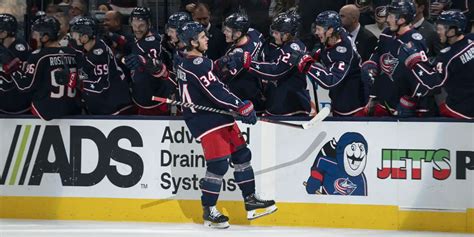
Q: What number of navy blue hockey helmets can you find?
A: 11